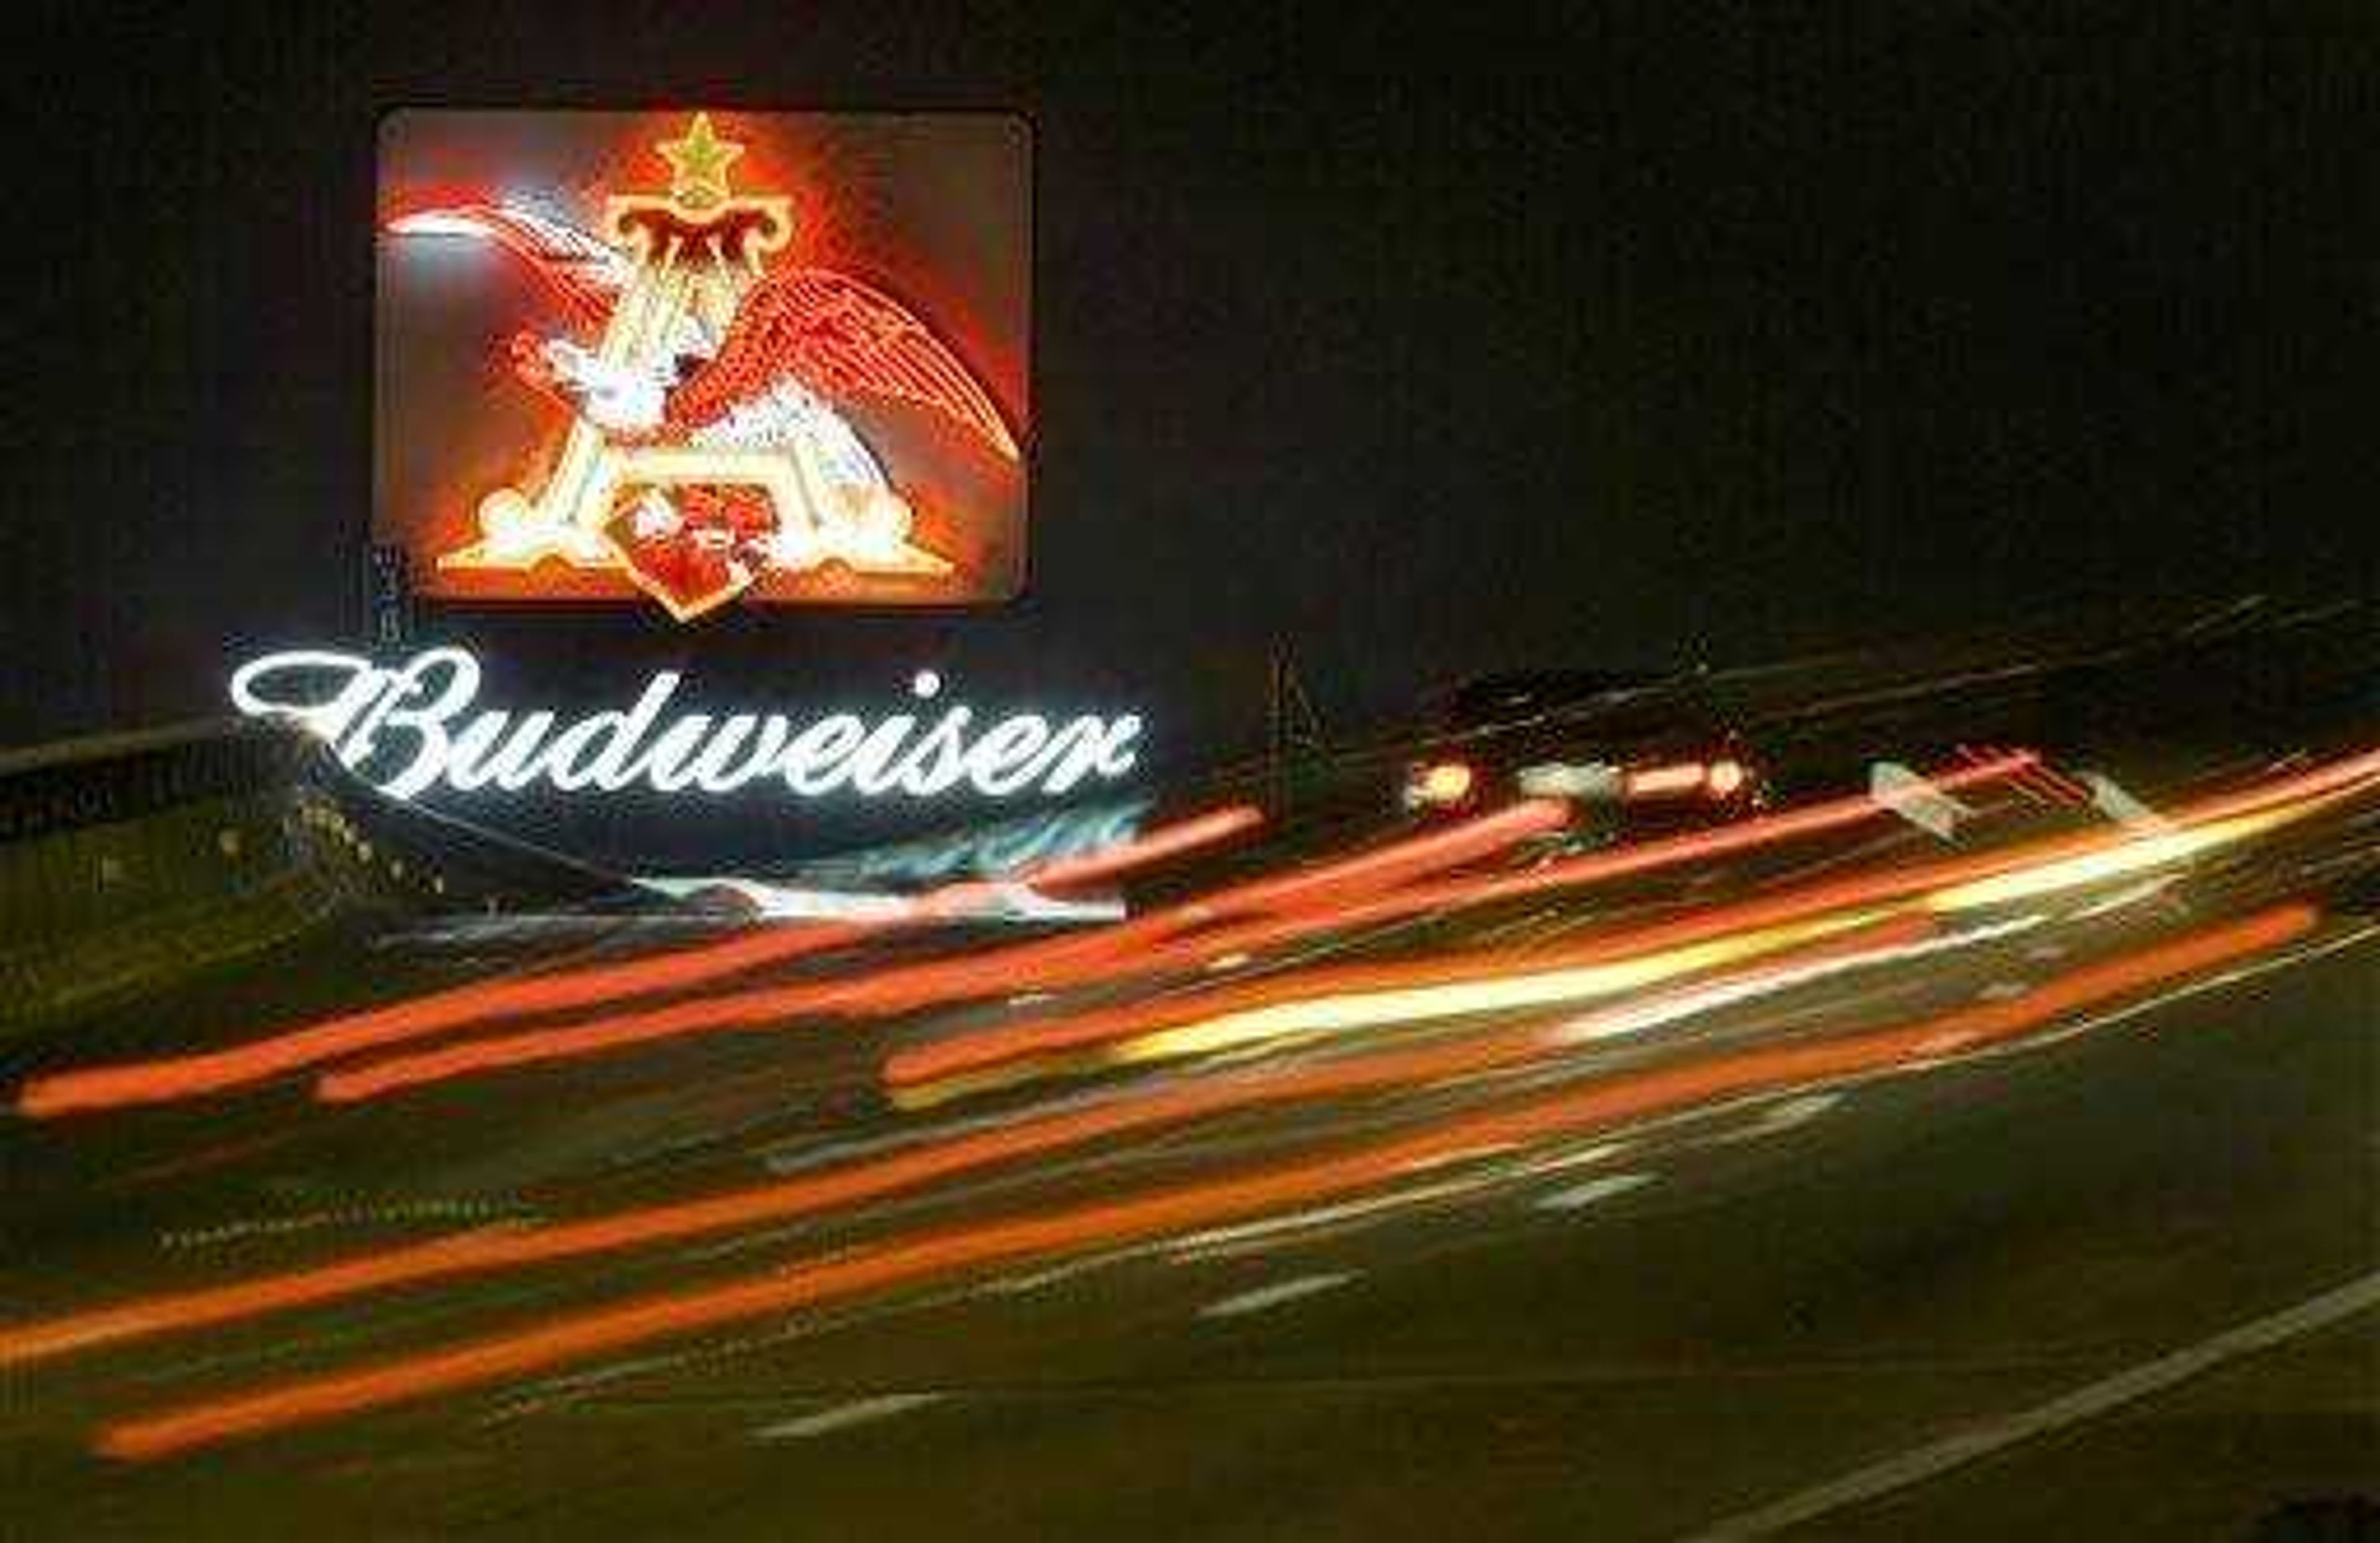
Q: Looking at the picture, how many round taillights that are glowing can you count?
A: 2